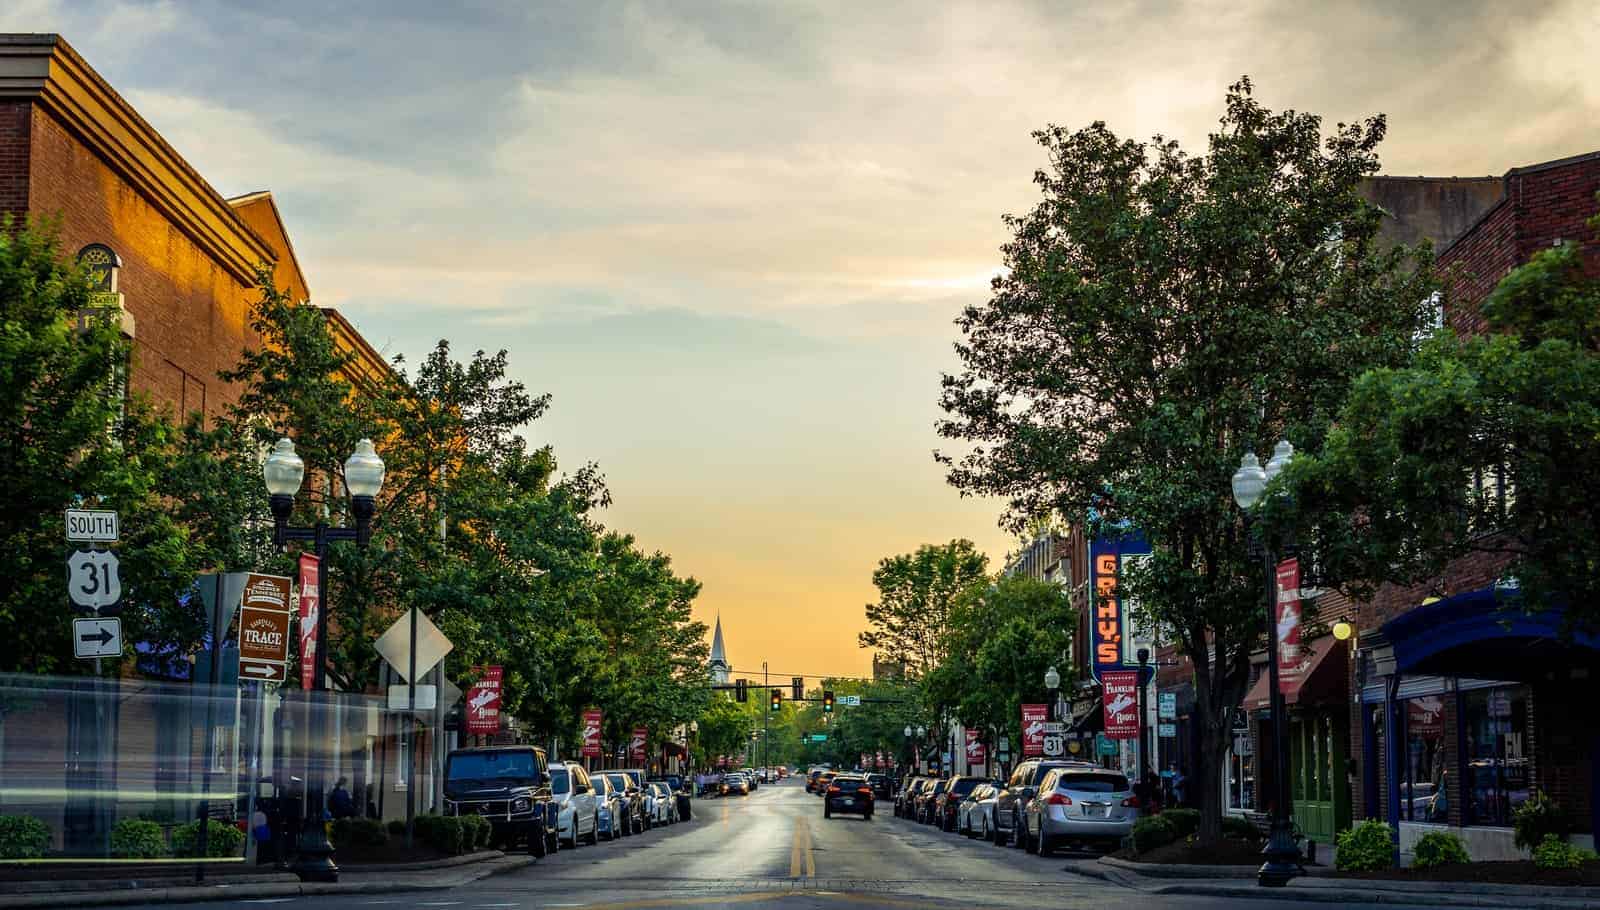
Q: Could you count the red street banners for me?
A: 8